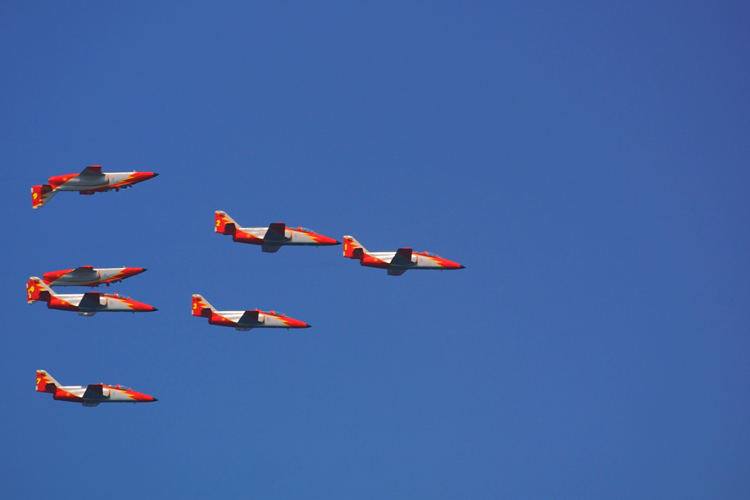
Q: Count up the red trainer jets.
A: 7